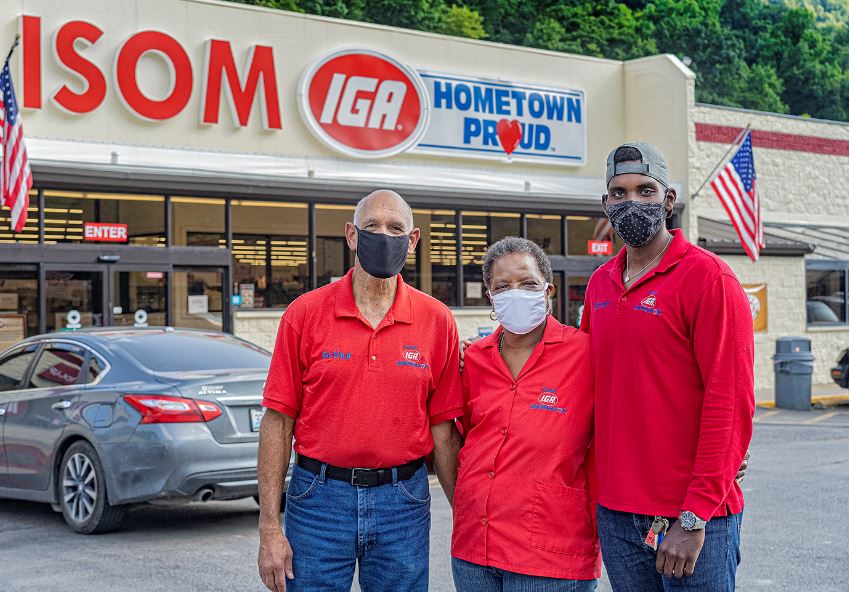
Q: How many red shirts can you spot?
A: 3